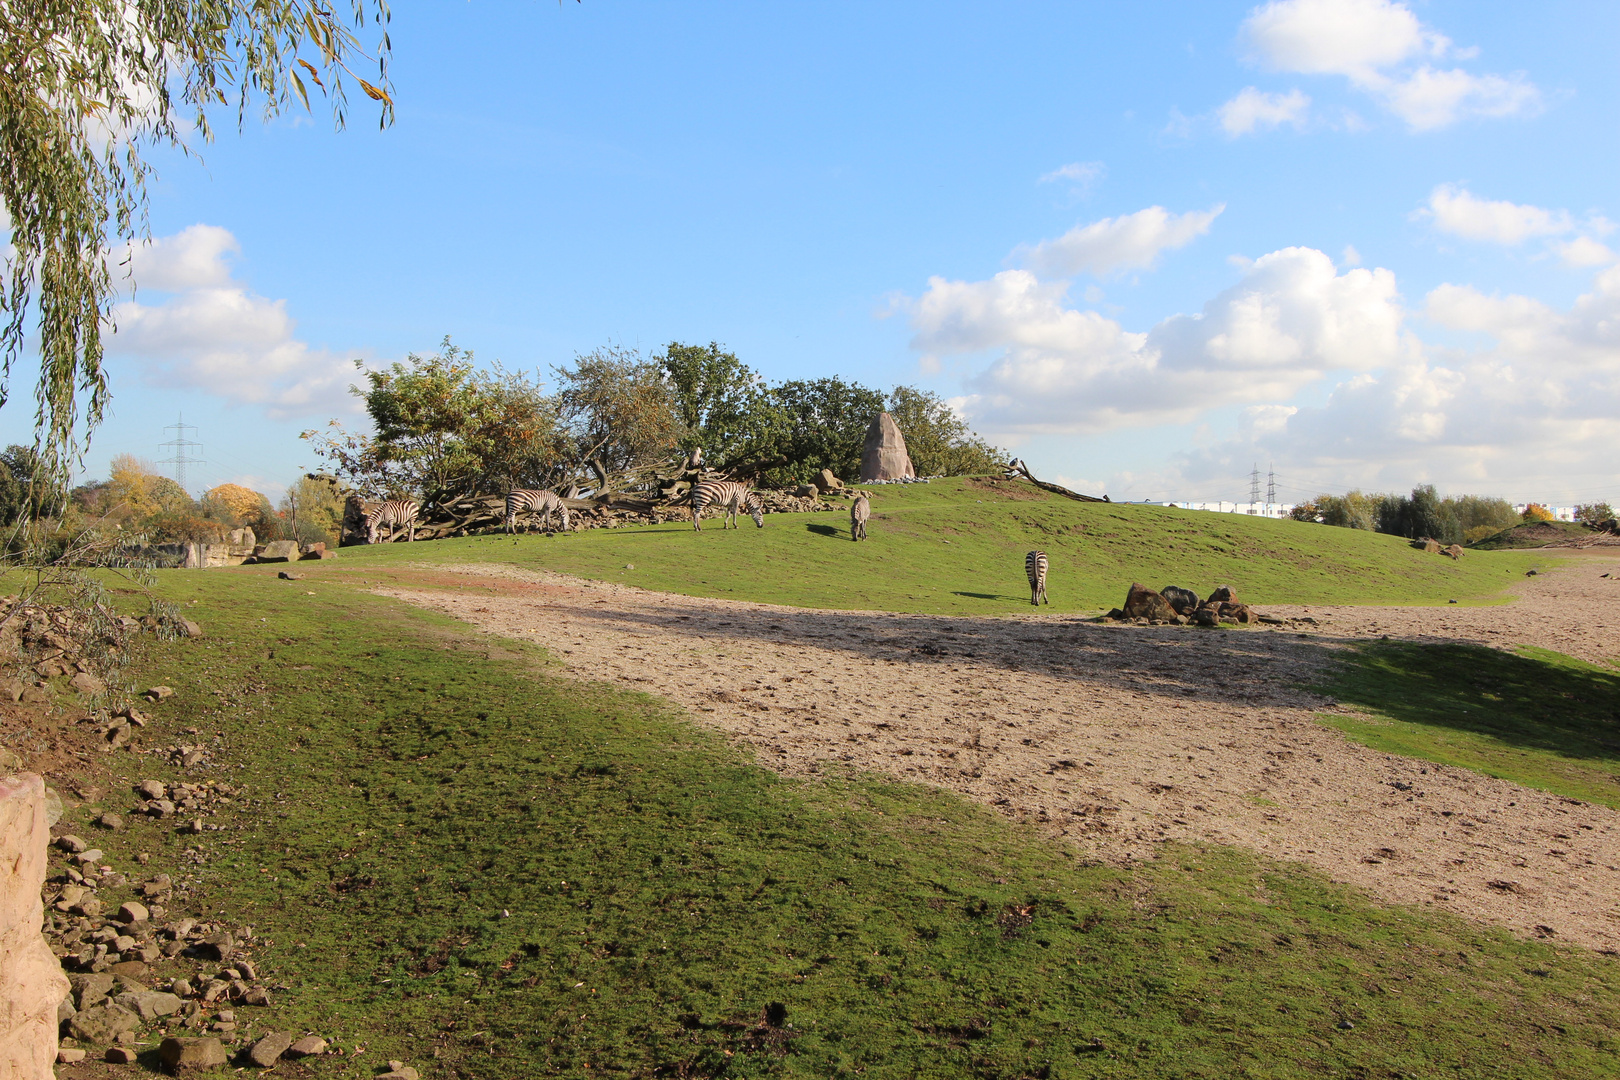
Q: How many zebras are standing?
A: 5